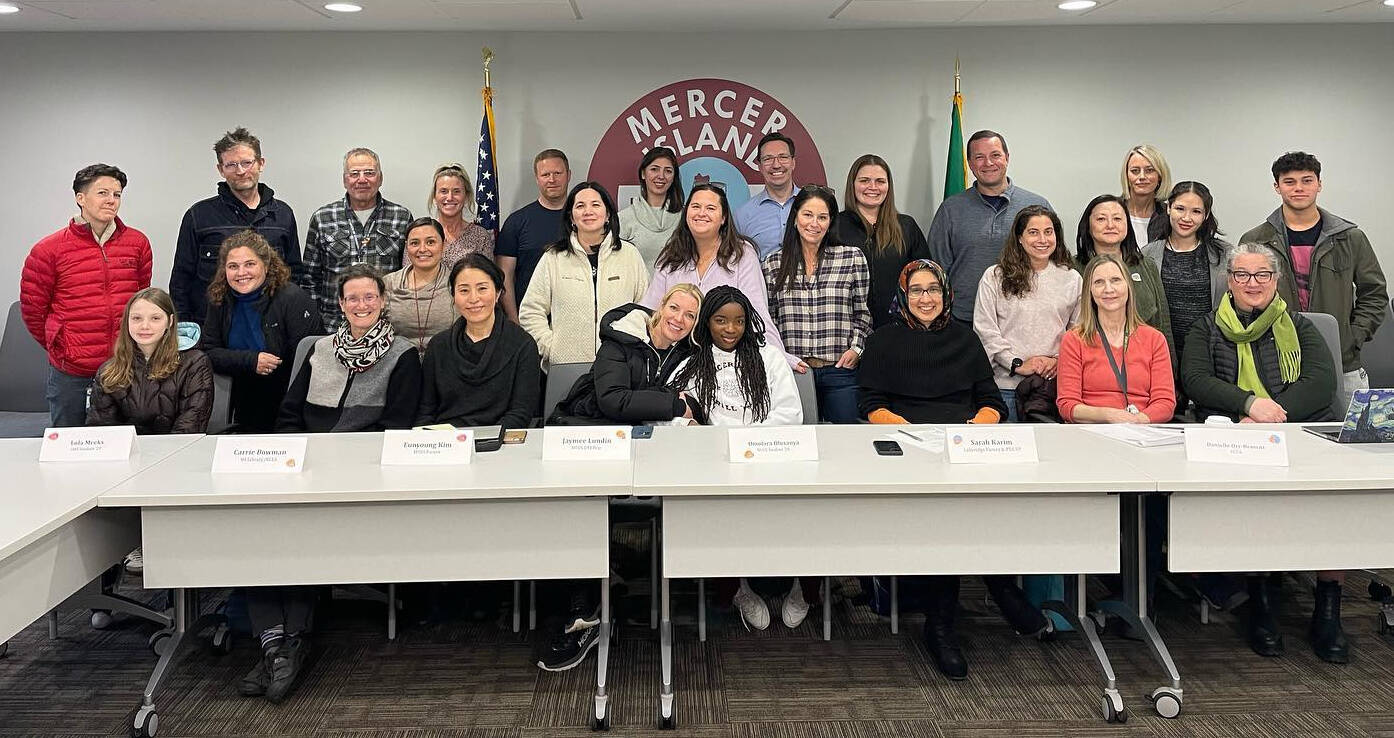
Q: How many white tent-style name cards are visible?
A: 7